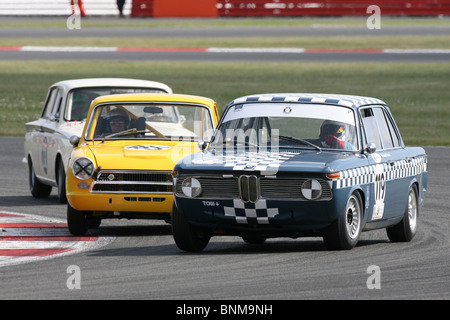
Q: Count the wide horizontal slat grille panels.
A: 2